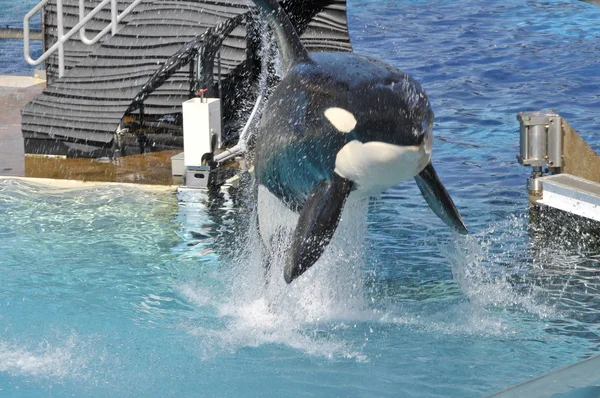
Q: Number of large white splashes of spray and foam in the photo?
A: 3